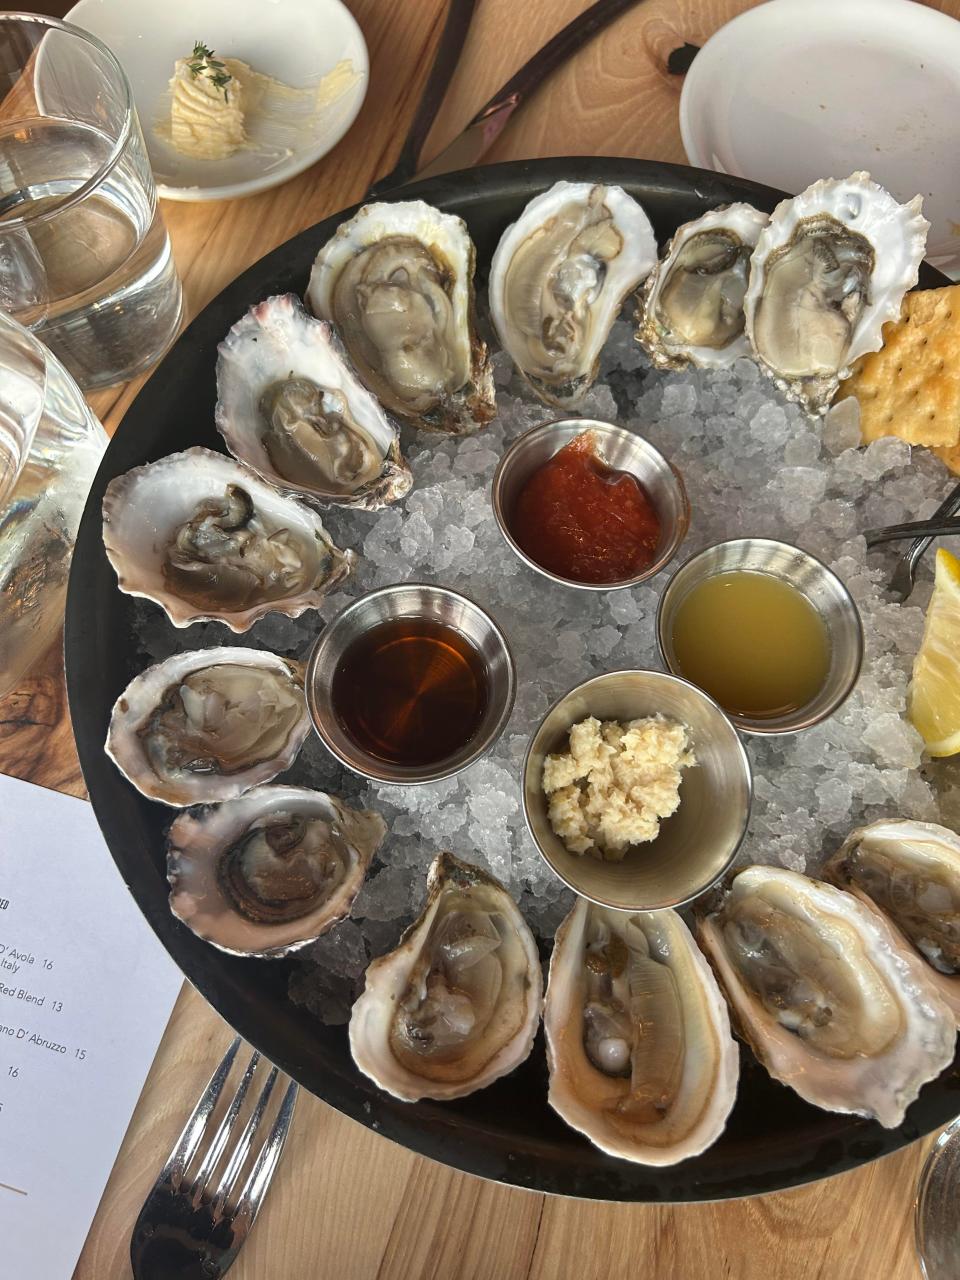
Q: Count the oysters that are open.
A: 12